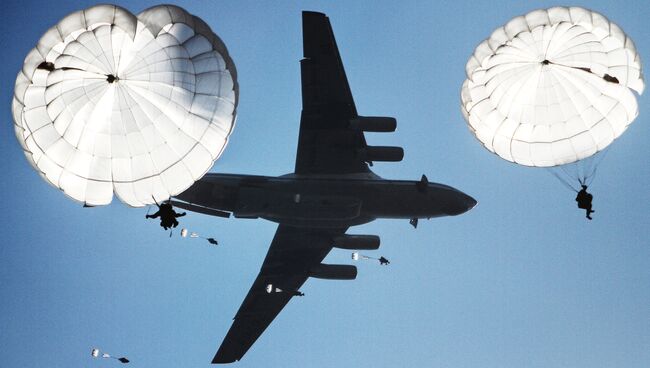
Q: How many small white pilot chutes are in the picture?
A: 4